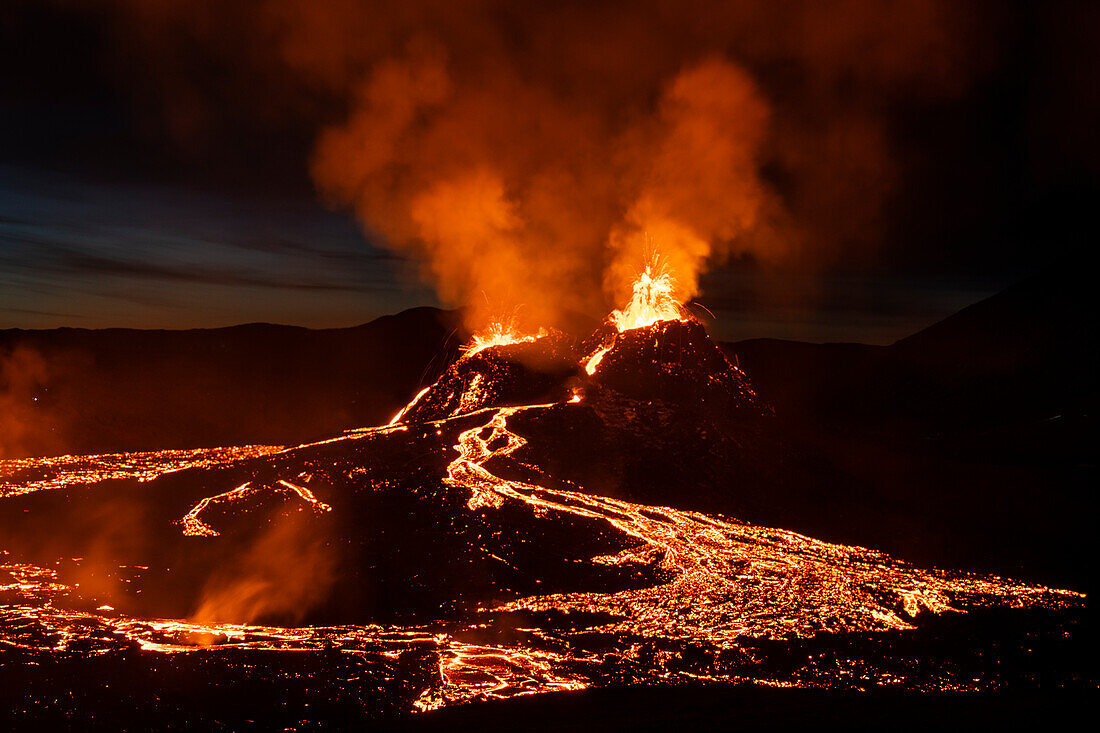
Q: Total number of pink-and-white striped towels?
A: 0